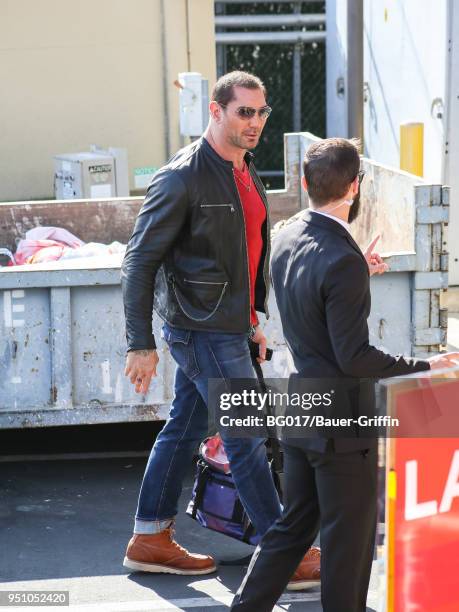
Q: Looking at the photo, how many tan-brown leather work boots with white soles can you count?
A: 2